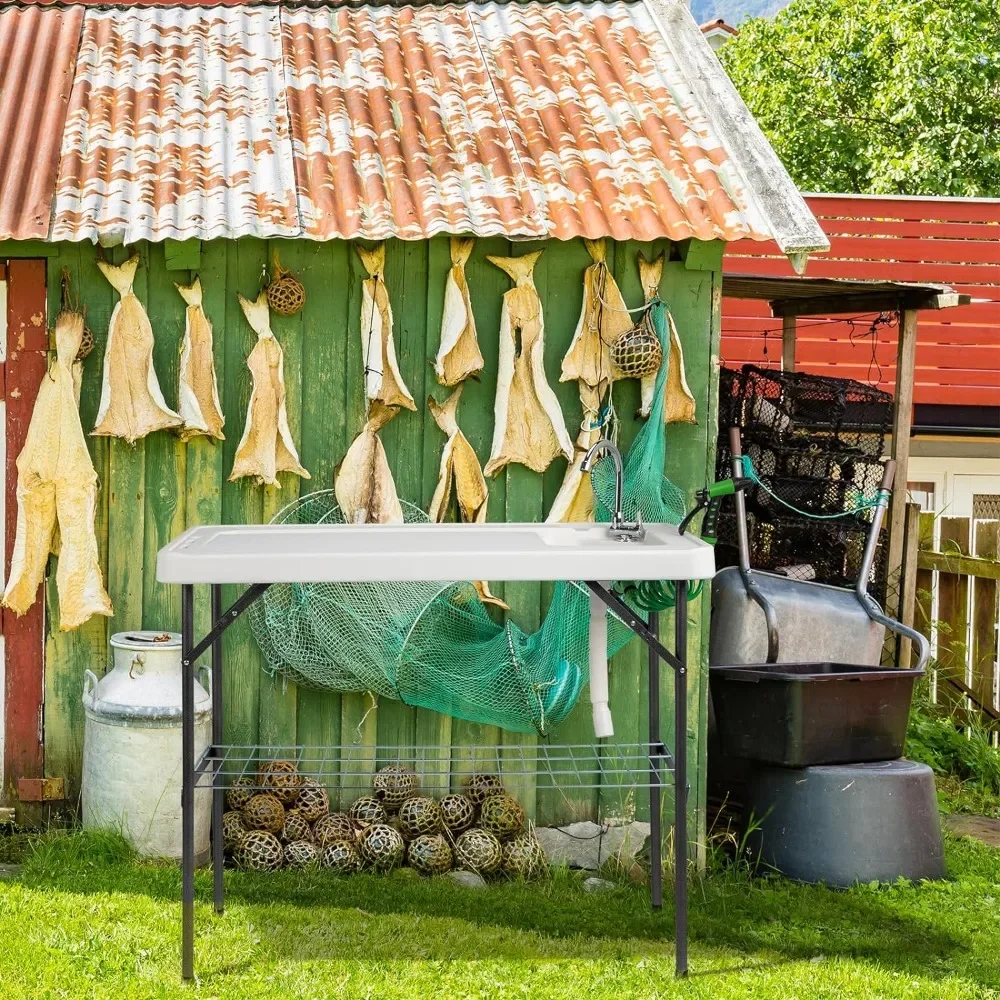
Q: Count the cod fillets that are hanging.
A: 12